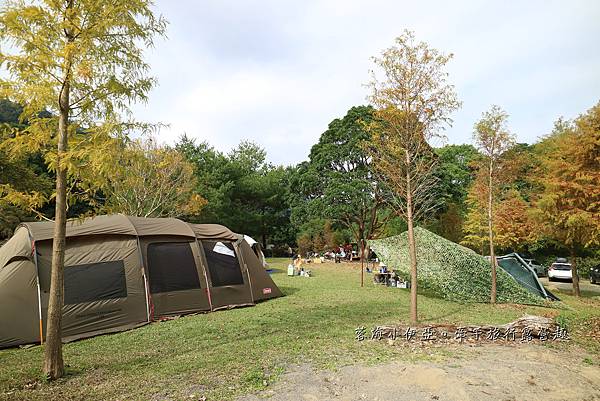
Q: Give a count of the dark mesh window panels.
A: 3